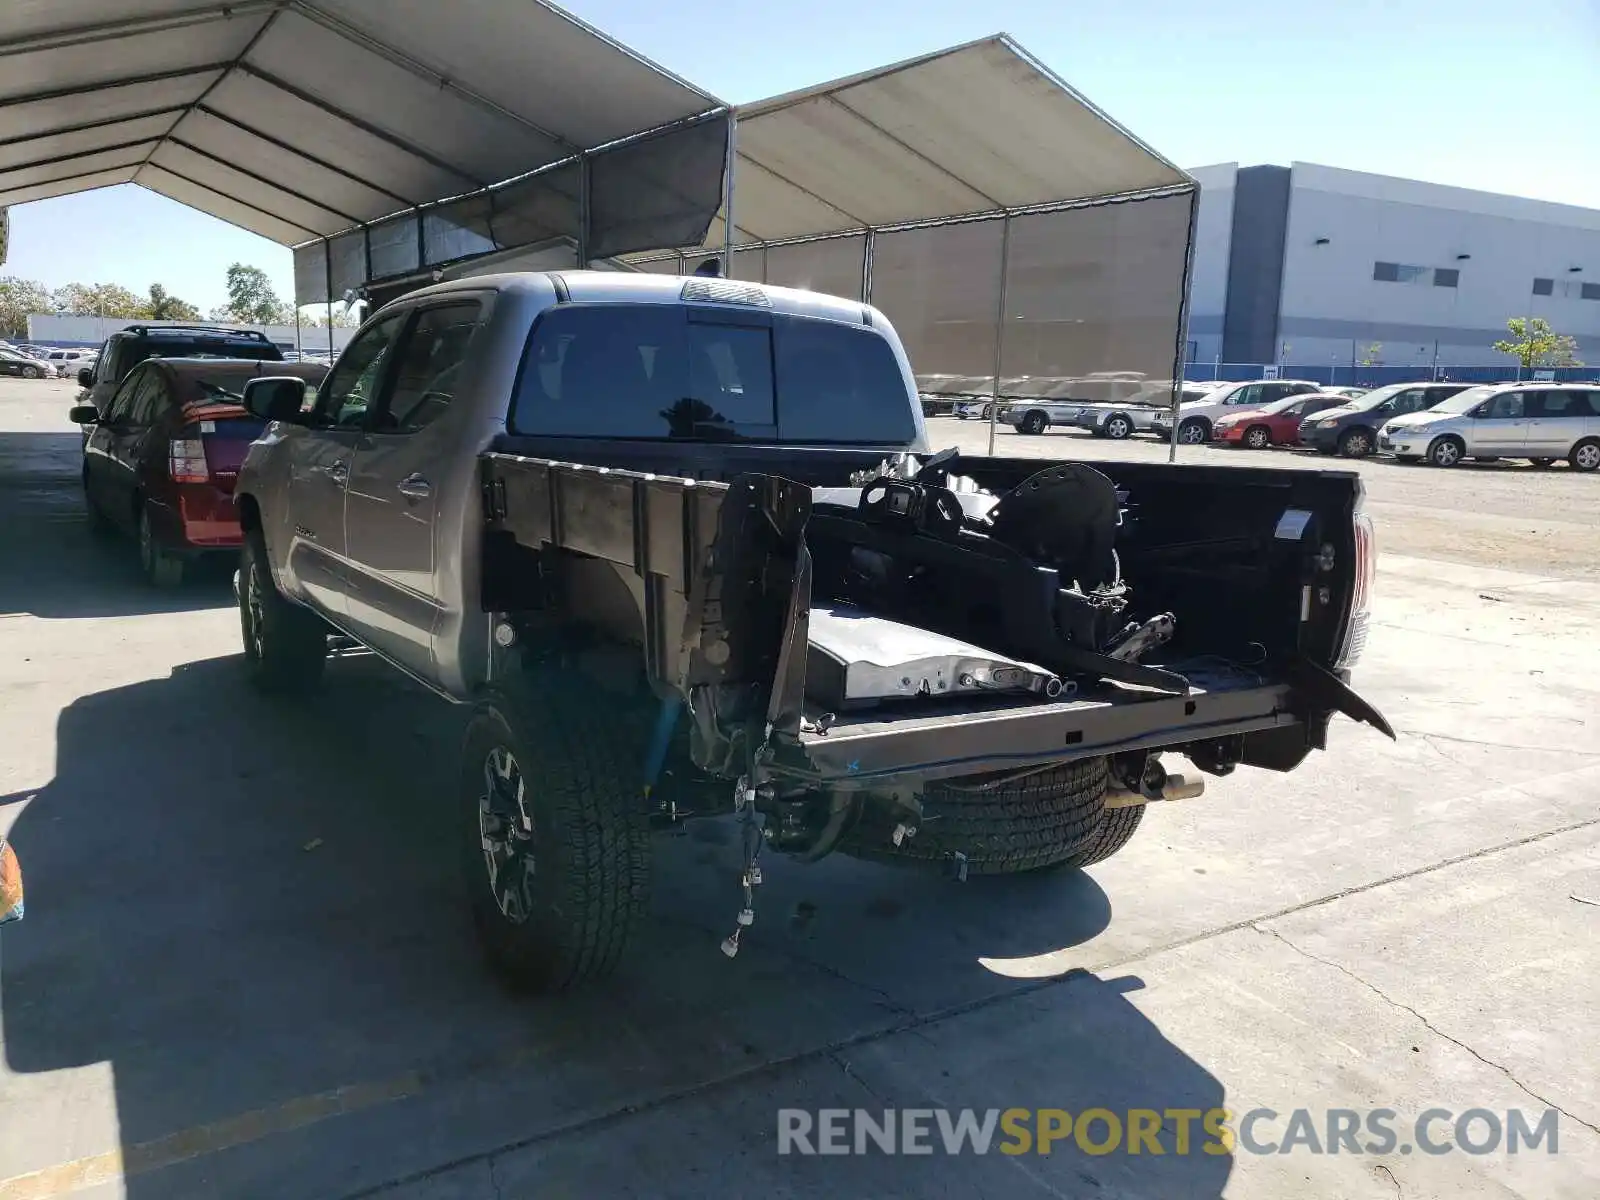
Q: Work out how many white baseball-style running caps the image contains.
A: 0